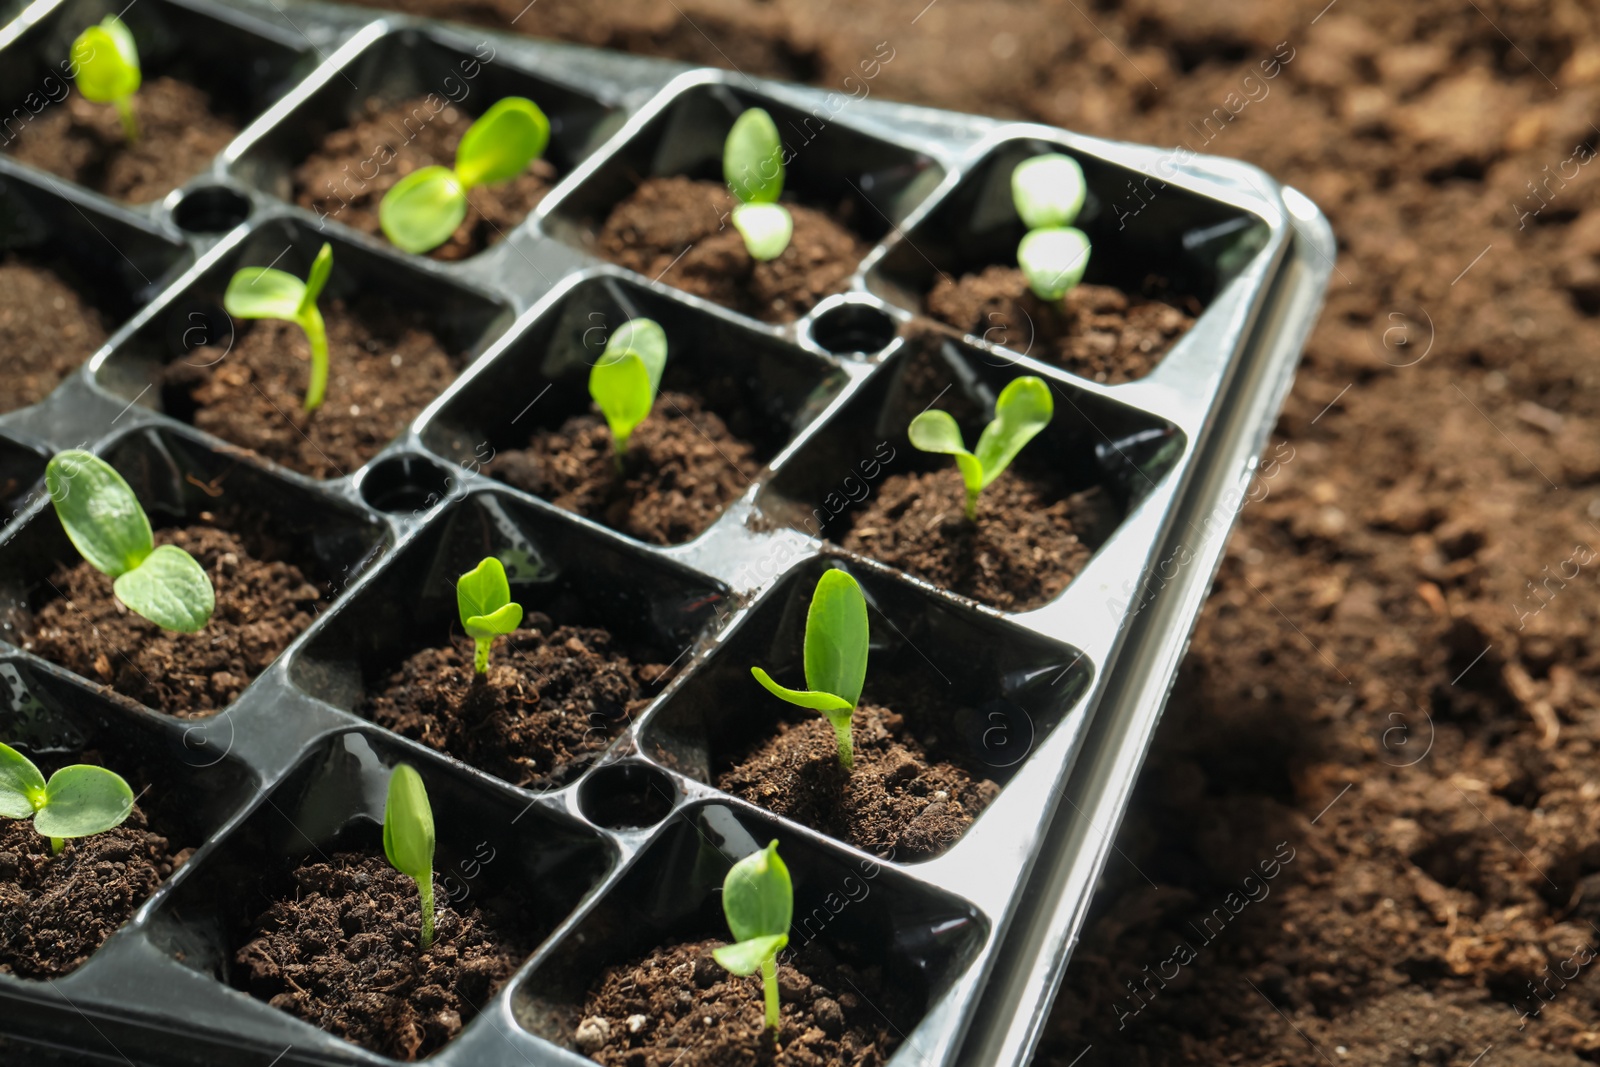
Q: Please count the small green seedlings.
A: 13